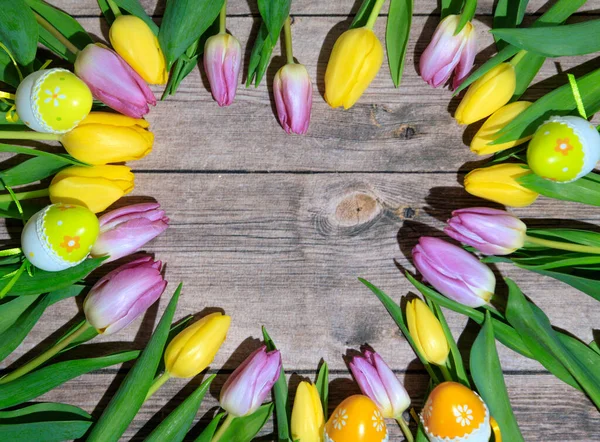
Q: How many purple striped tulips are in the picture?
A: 10